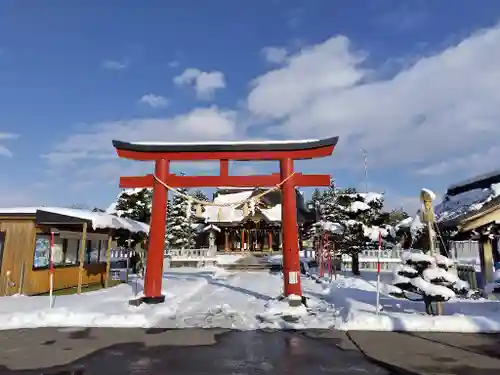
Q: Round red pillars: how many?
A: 2